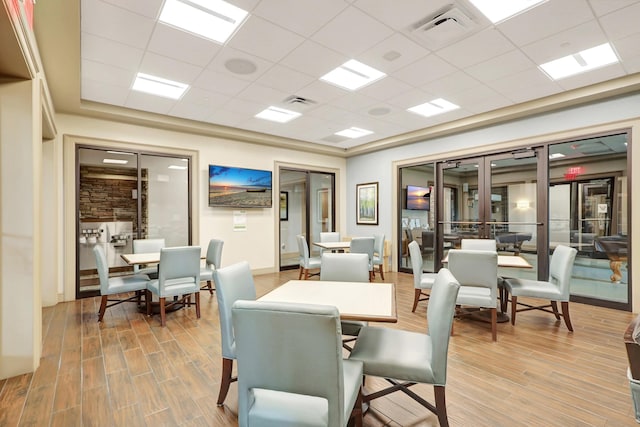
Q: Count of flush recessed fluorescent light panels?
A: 8